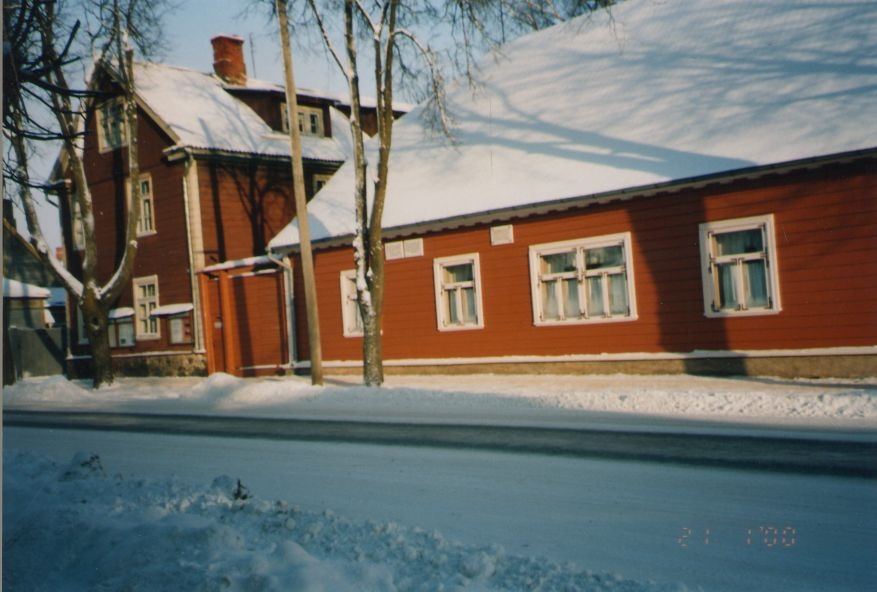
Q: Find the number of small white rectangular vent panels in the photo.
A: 3